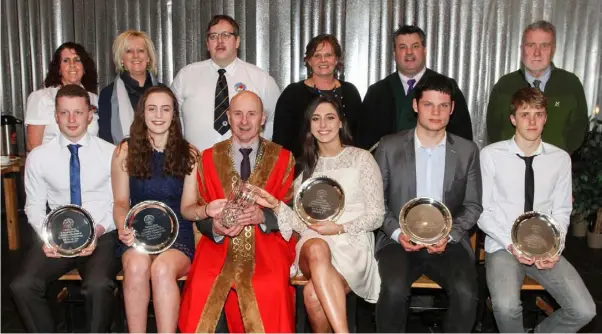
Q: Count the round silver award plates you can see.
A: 5